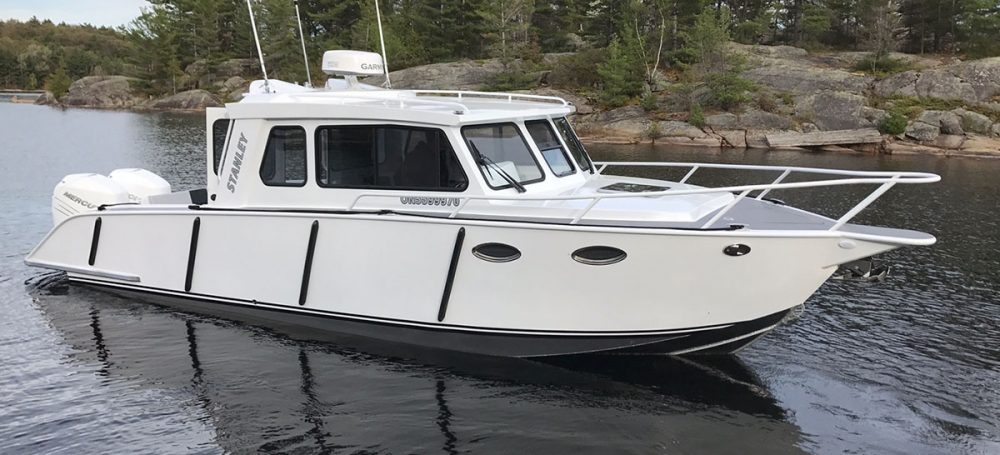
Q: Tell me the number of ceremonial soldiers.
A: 0